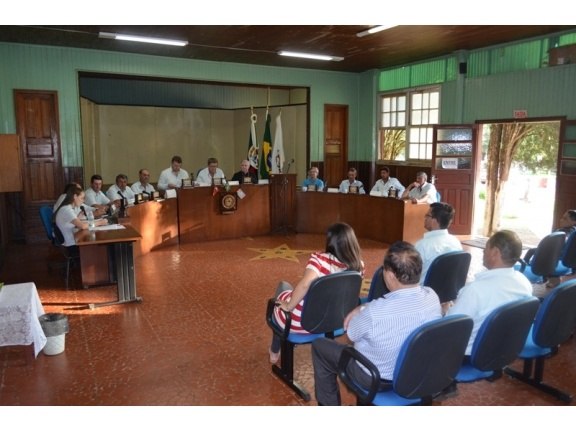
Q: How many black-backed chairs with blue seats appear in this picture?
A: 8